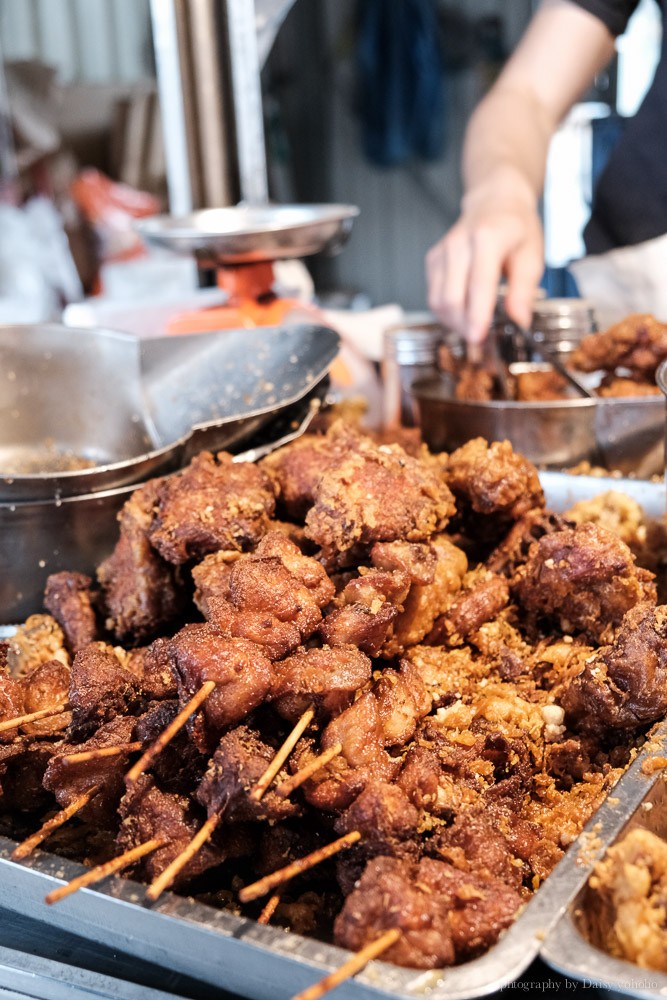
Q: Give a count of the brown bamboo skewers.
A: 11